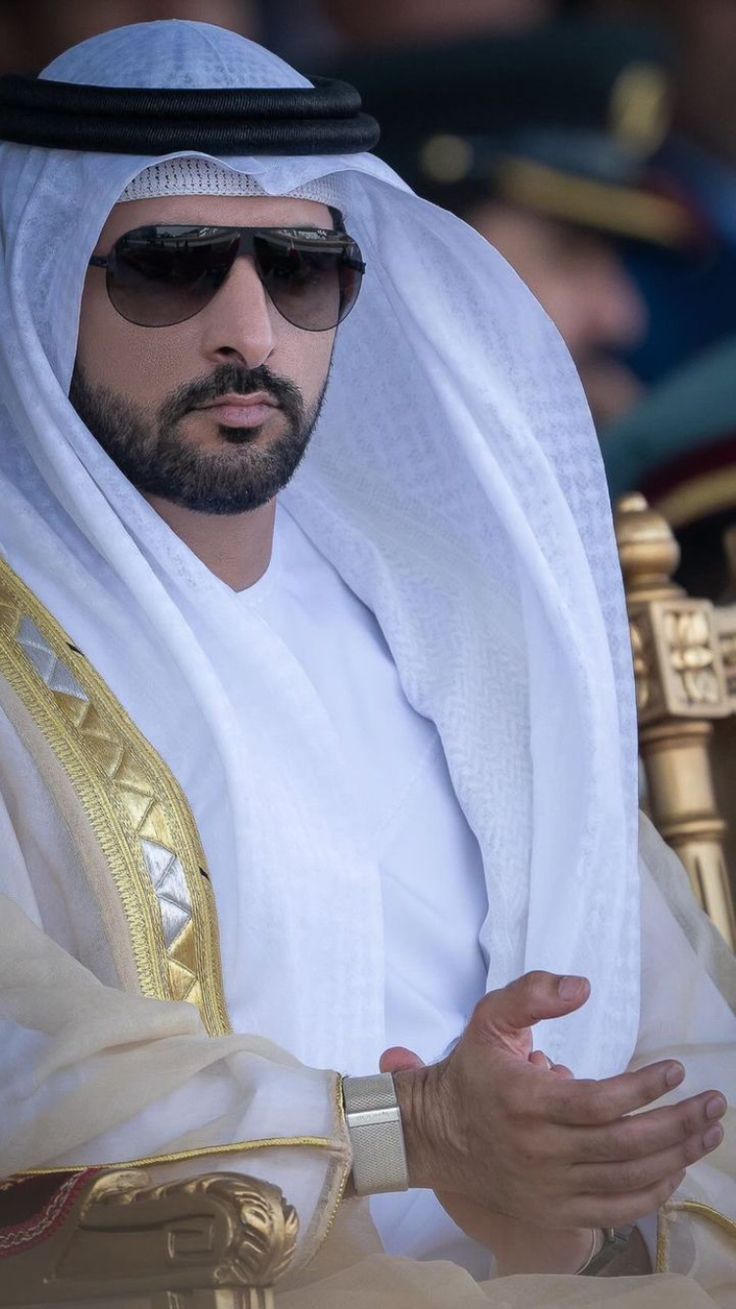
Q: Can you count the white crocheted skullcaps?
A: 1